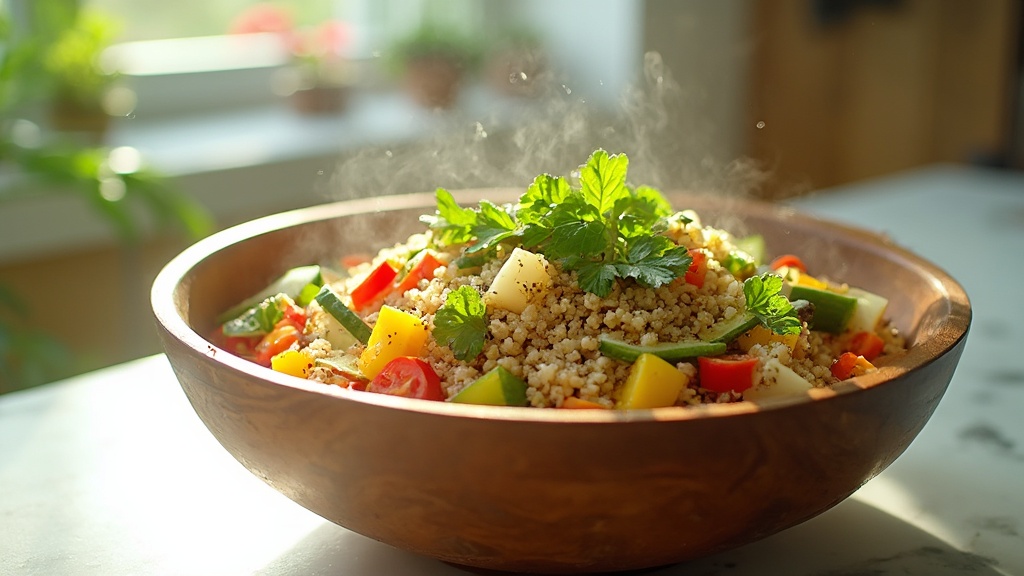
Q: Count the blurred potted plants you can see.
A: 4